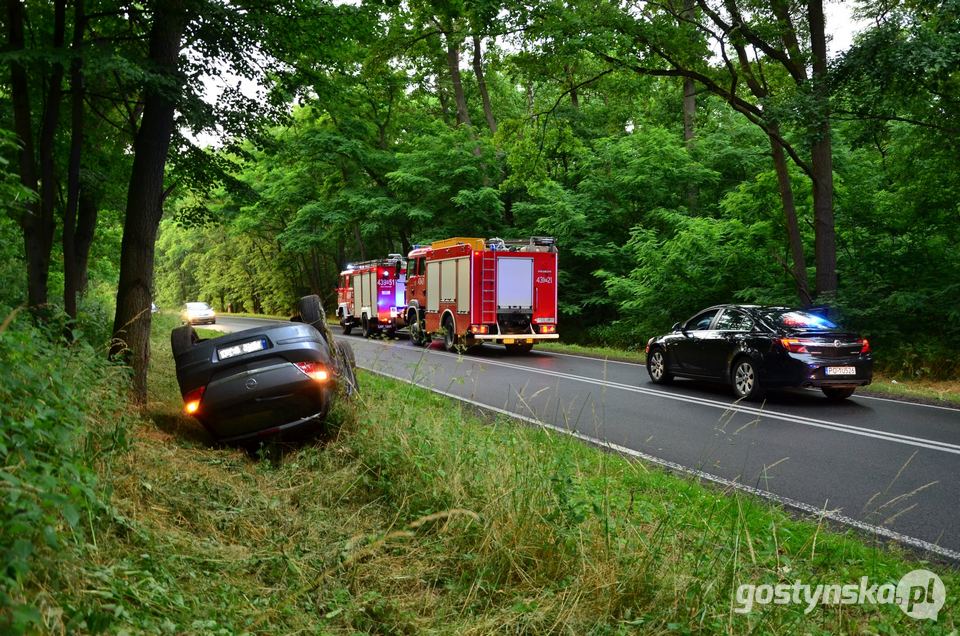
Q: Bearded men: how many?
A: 0